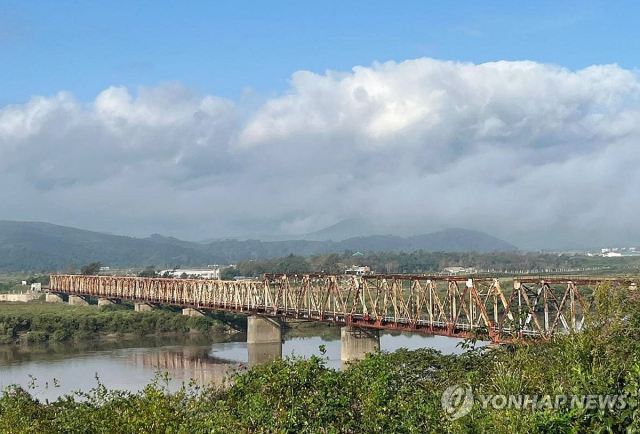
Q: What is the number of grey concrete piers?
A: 7